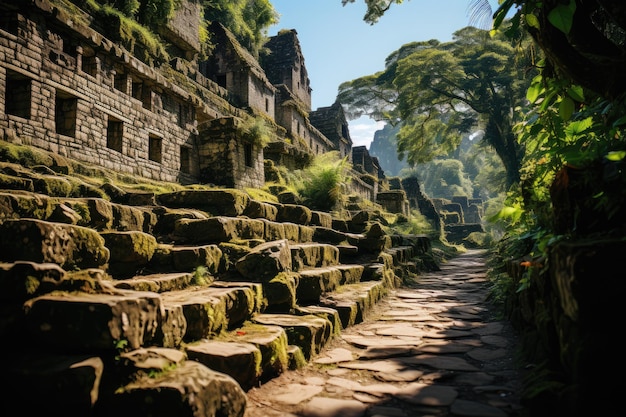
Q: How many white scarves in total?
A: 0